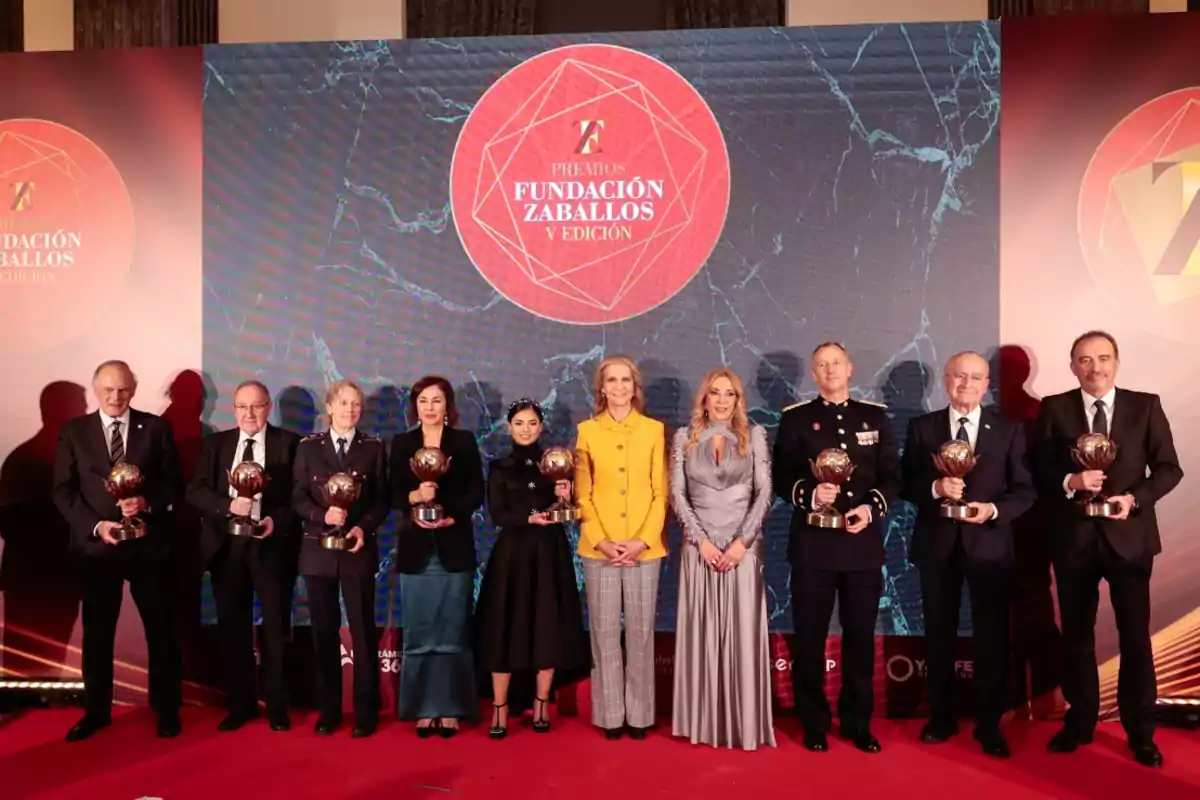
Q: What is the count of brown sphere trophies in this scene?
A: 8